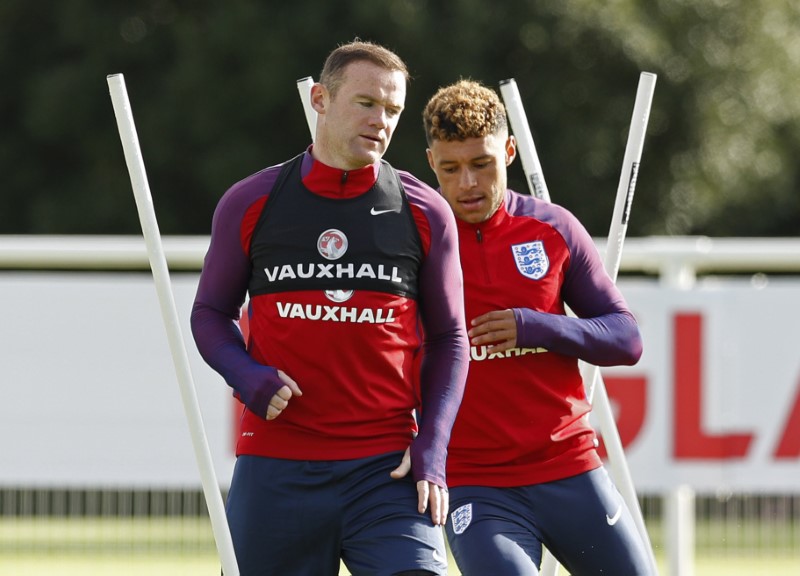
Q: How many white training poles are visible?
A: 4